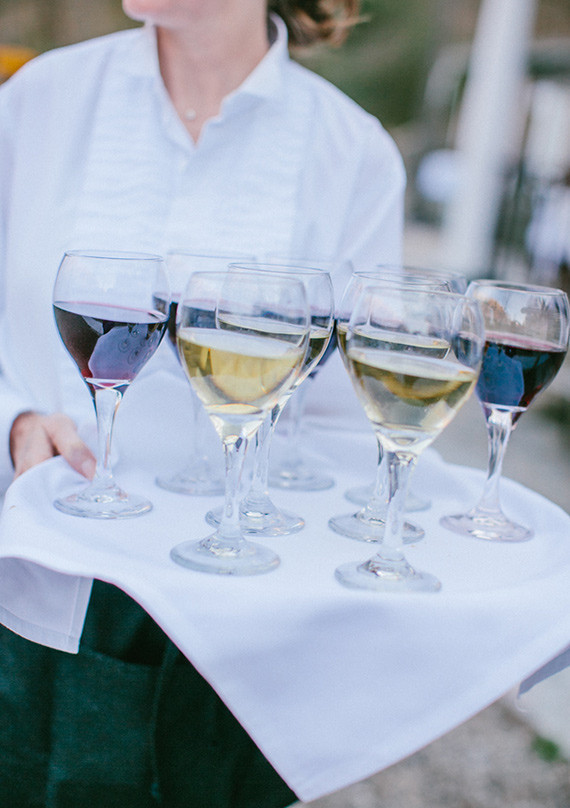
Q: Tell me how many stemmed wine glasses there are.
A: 9